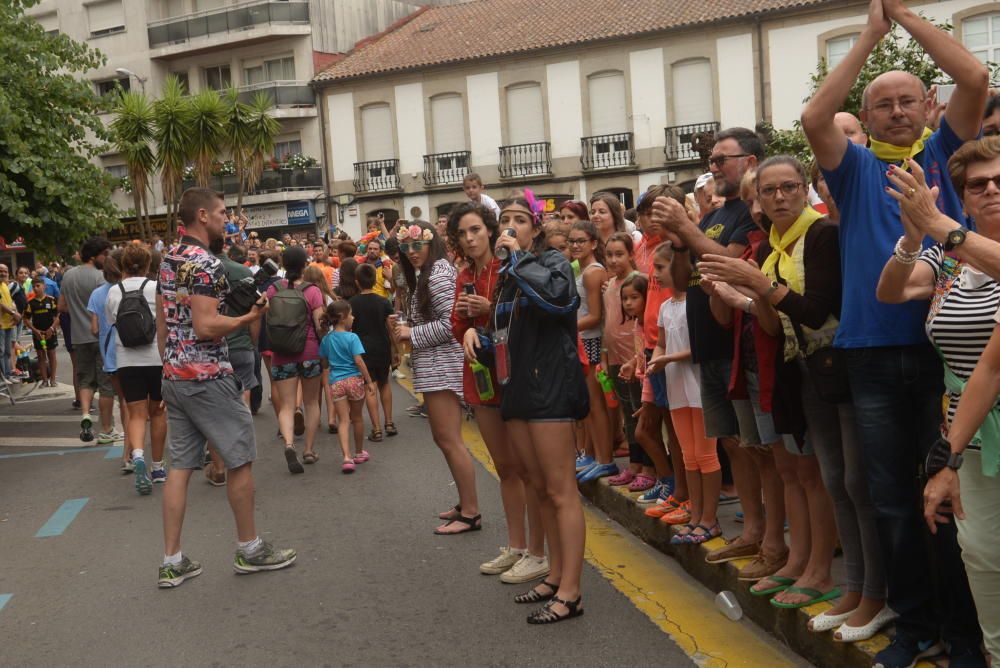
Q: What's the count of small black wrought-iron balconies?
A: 5